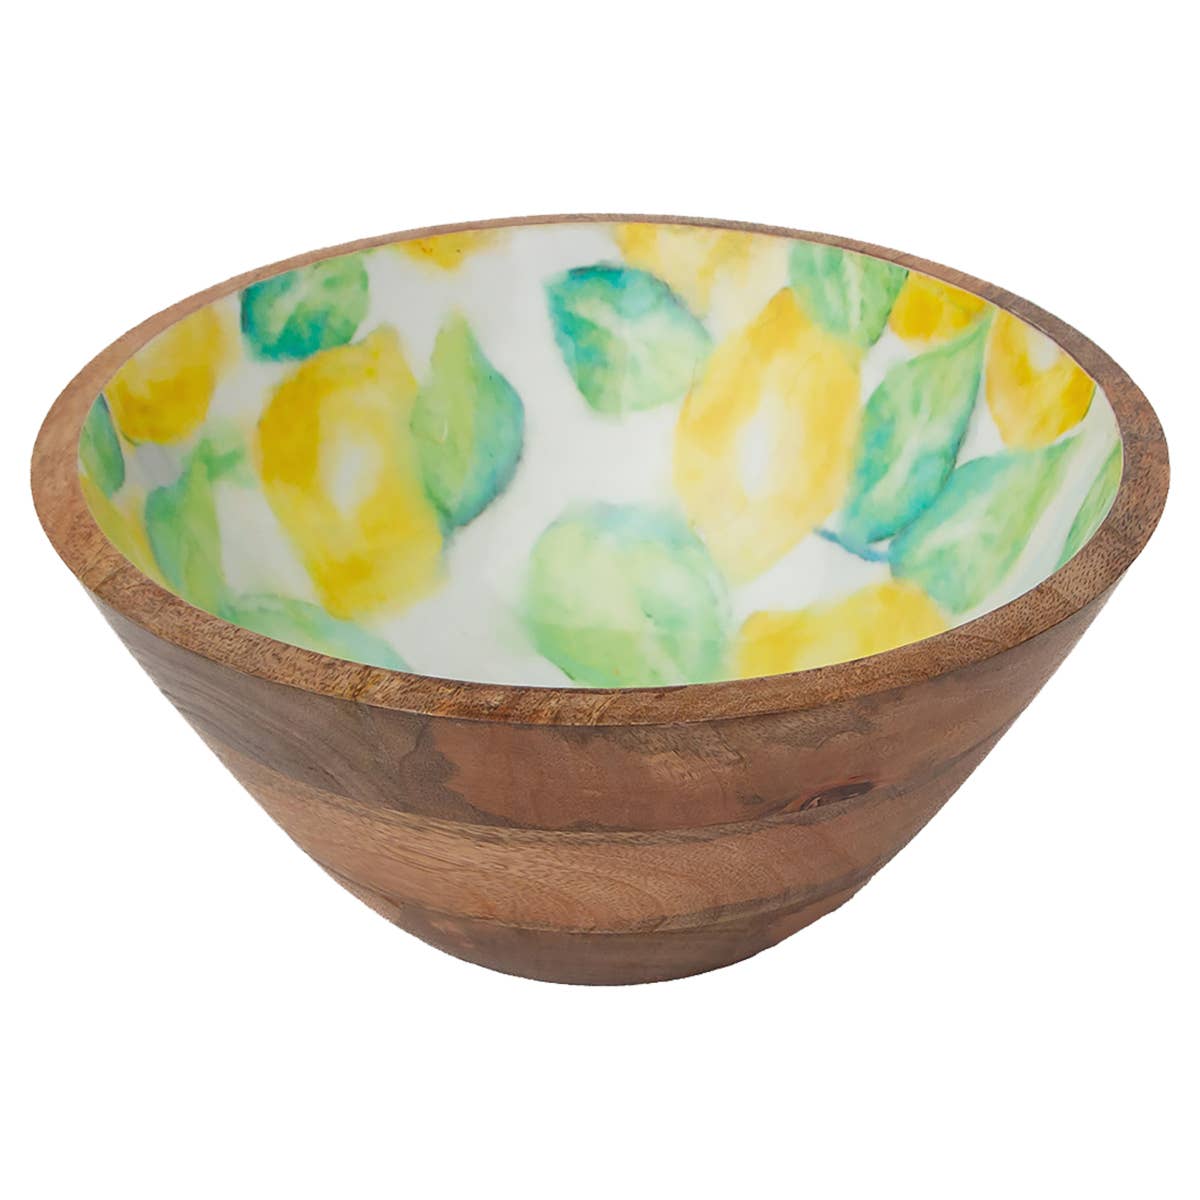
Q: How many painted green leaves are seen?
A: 11